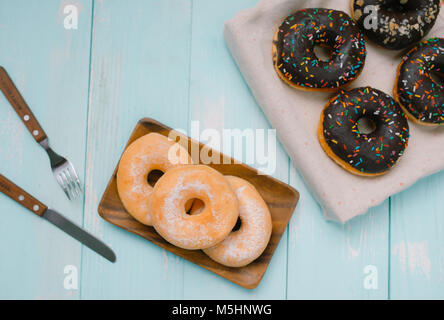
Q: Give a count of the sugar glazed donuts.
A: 3